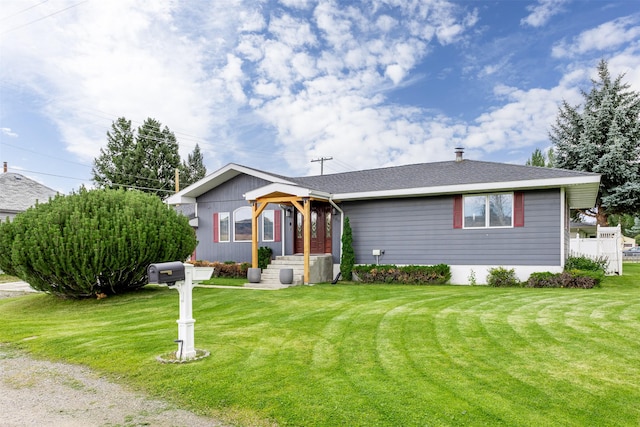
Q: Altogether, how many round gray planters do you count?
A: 2